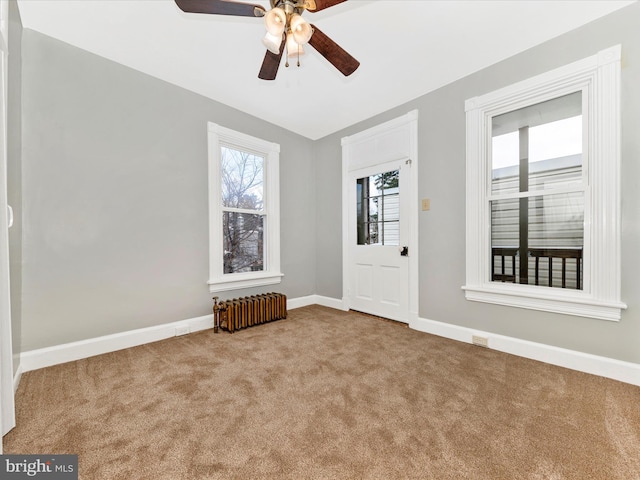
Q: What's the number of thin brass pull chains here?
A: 2